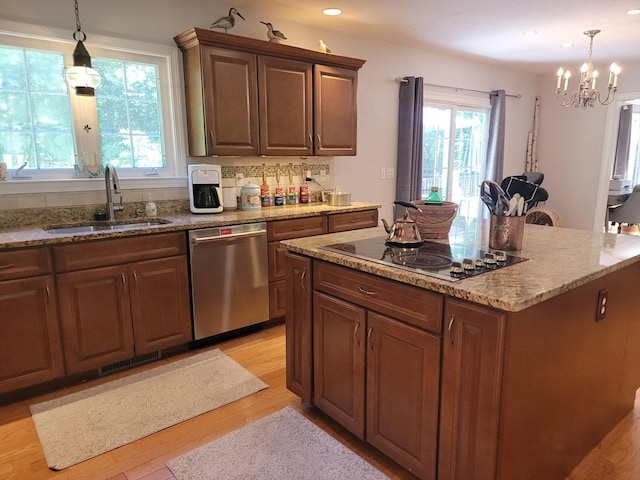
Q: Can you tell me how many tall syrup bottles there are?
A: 4